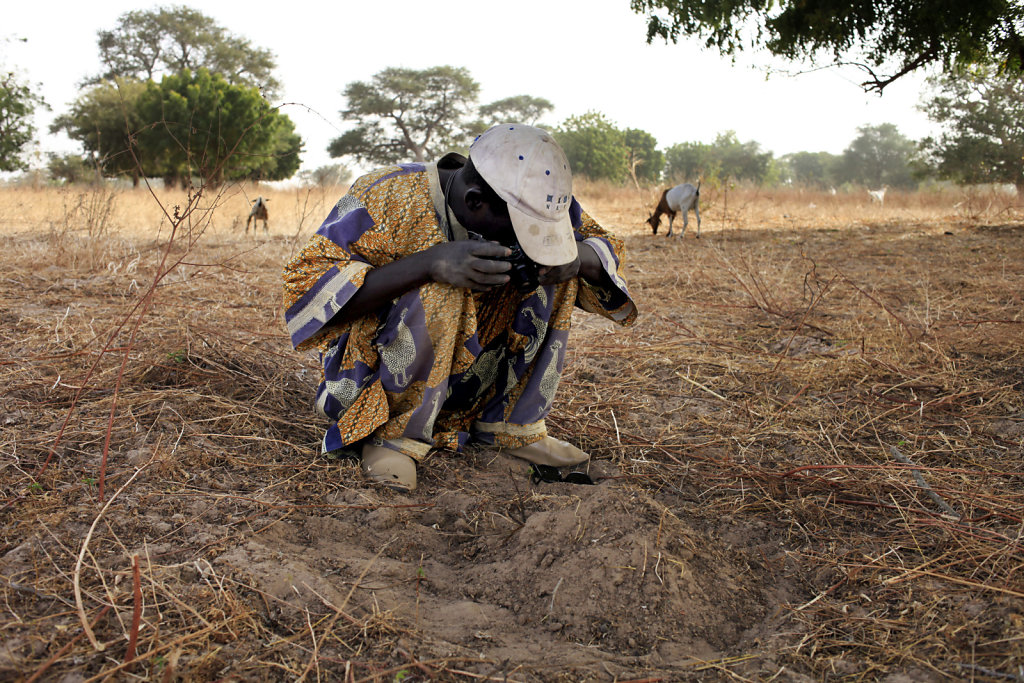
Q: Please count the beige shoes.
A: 2